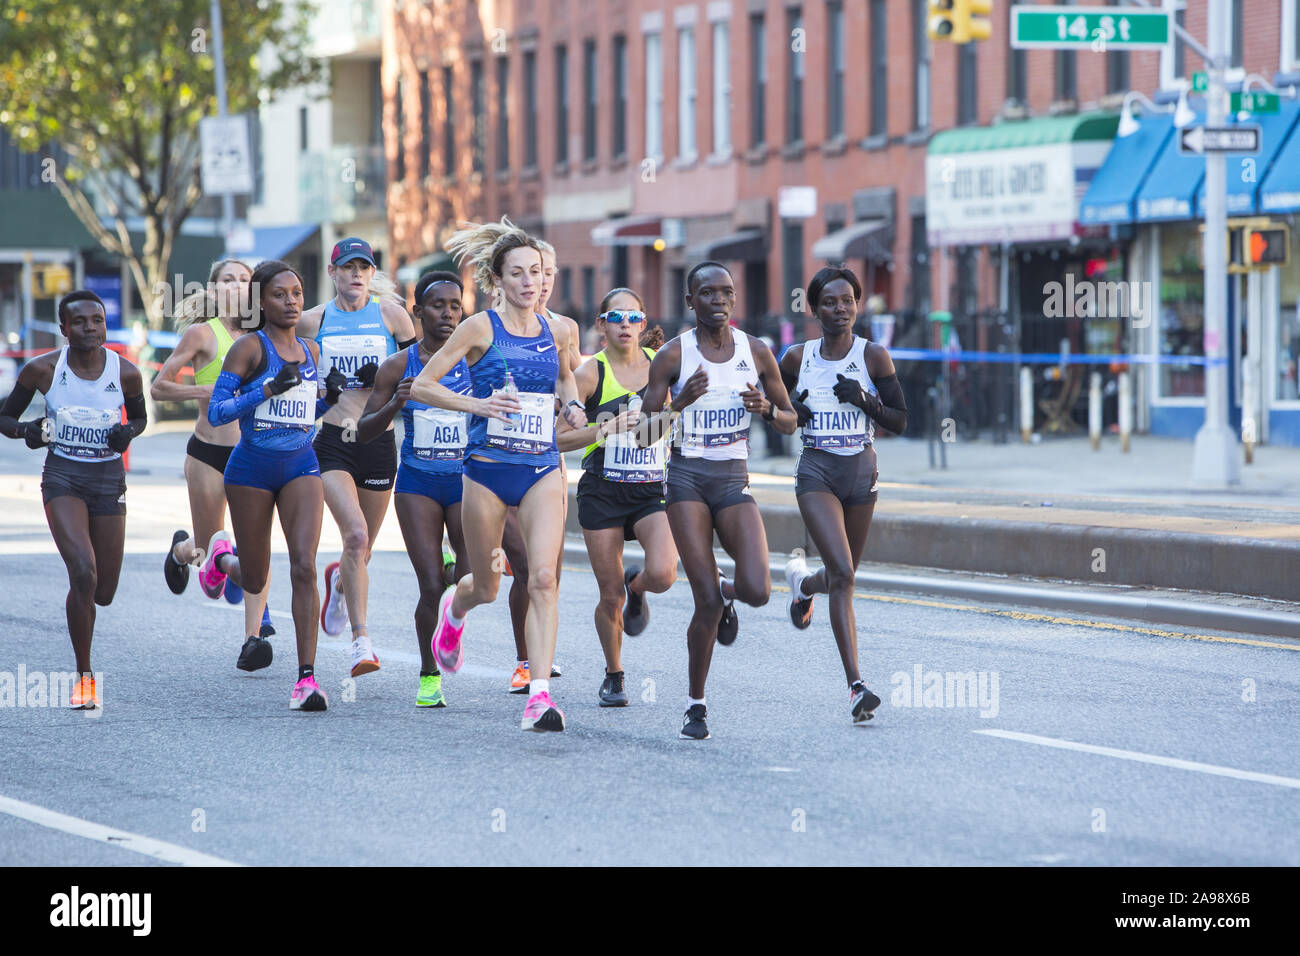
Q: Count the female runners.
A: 10